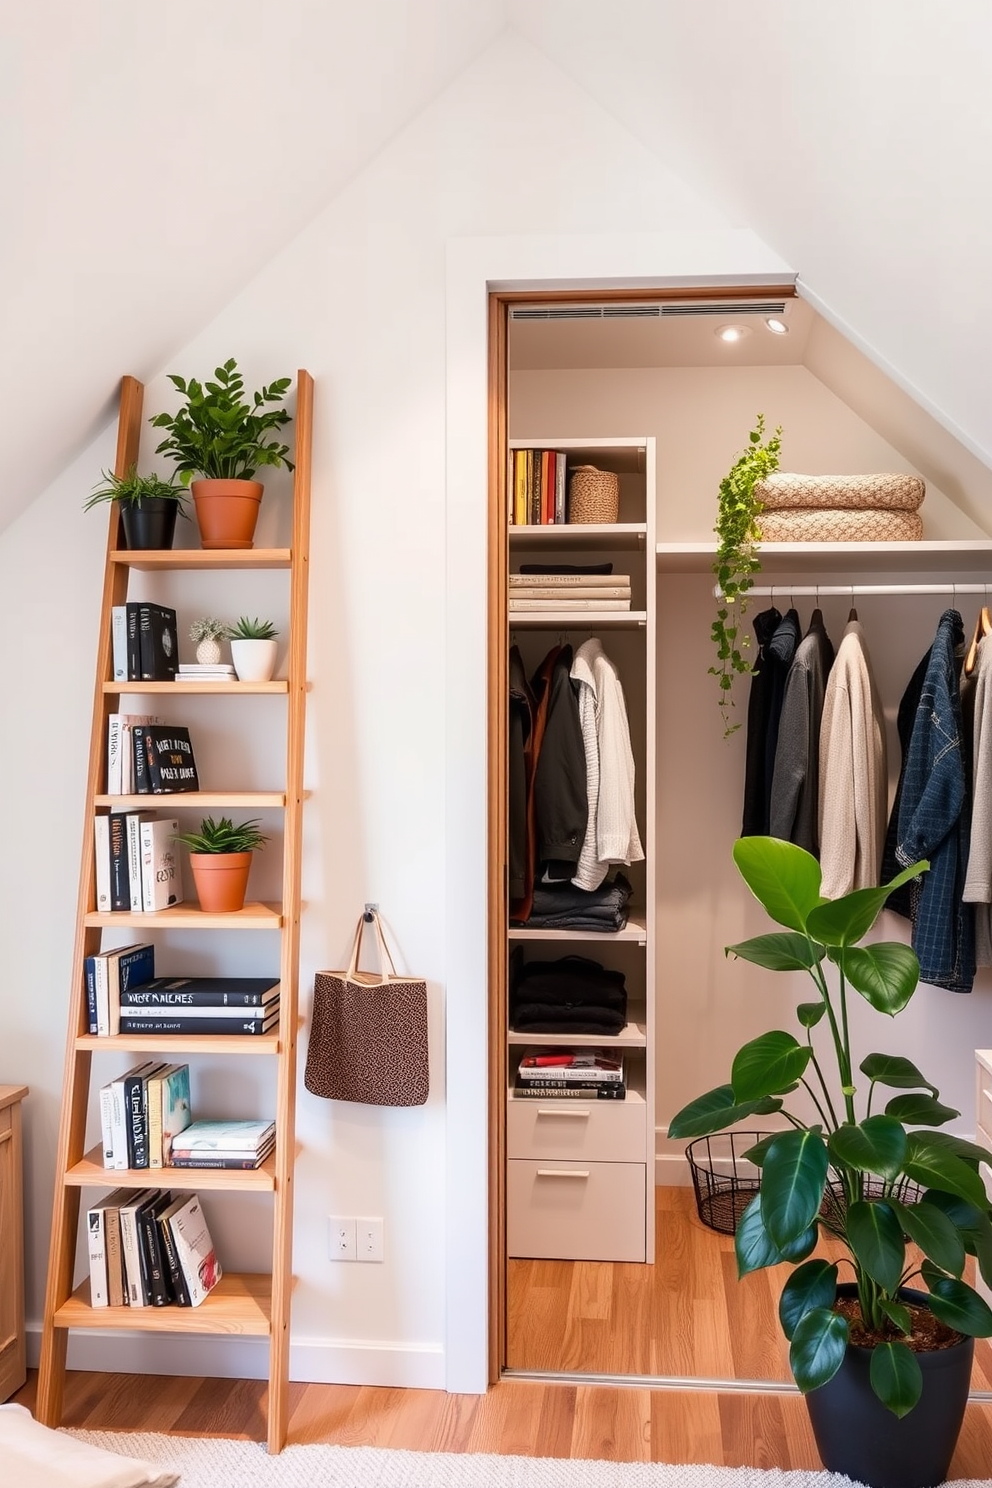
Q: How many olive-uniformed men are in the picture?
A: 0